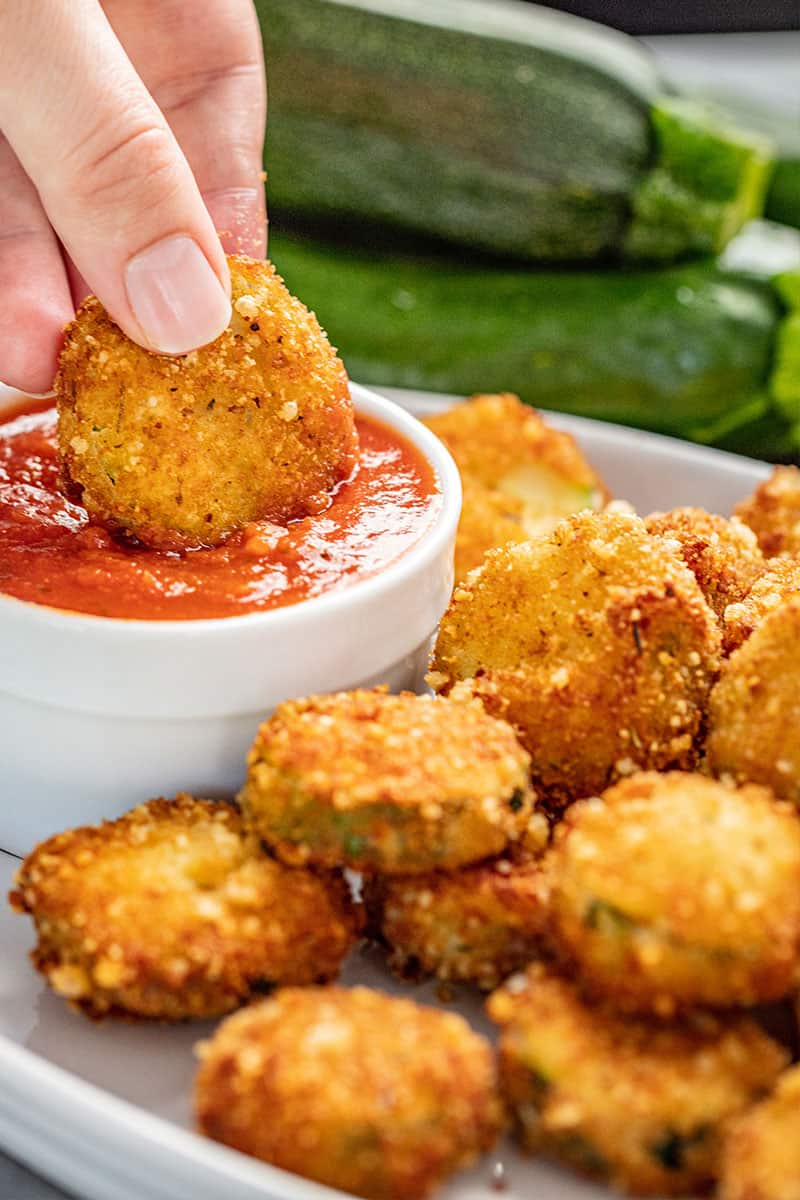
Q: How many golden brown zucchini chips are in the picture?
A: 14